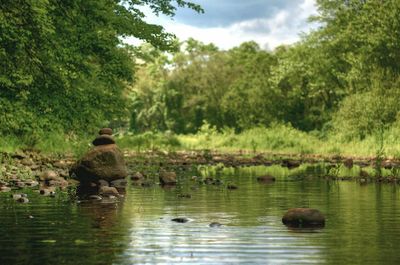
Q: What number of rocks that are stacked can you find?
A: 3